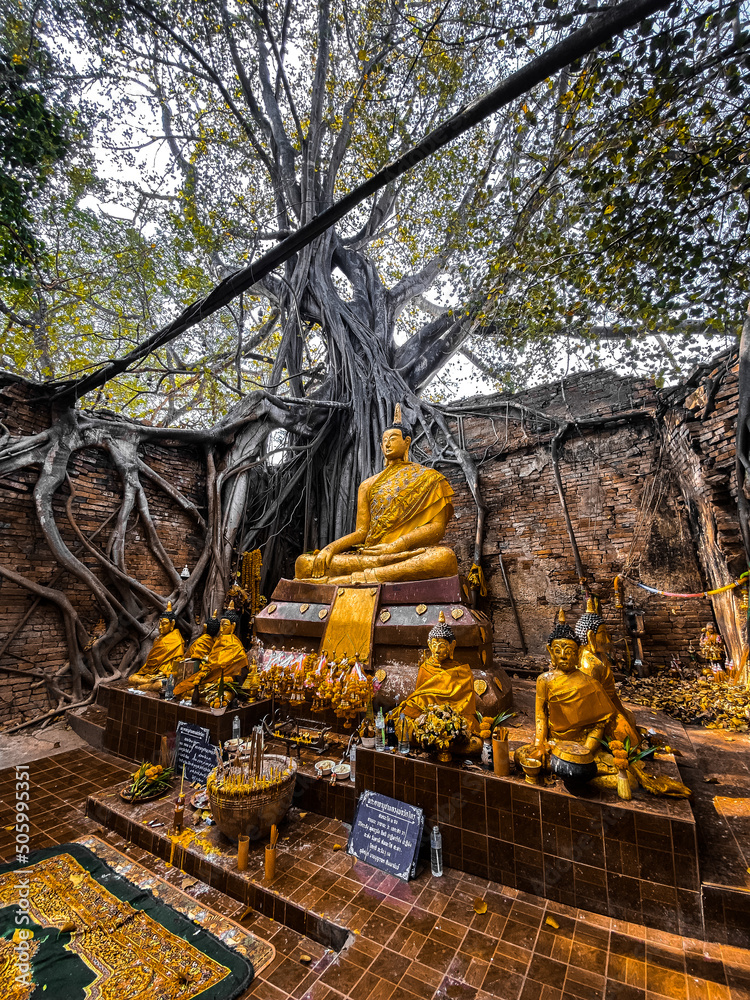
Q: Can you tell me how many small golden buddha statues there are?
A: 6